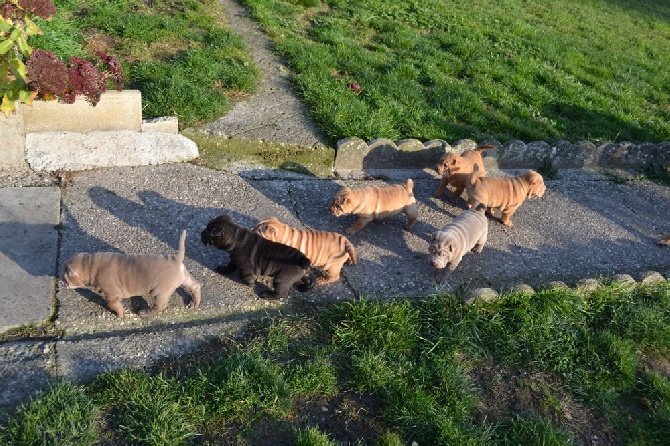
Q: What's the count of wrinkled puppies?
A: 7